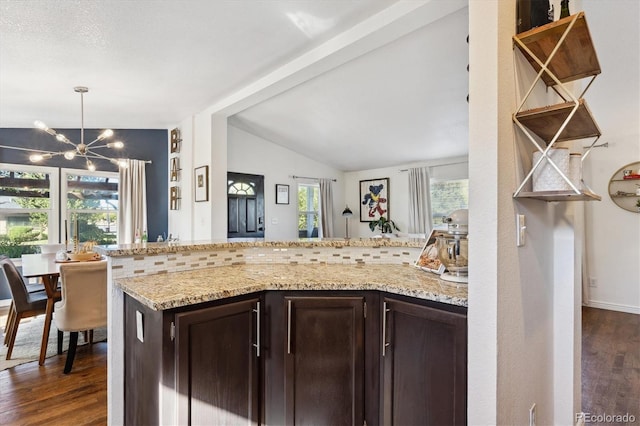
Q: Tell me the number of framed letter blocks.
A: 3